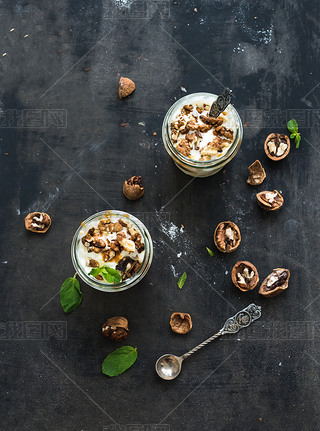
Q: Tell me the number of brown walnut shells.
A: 11